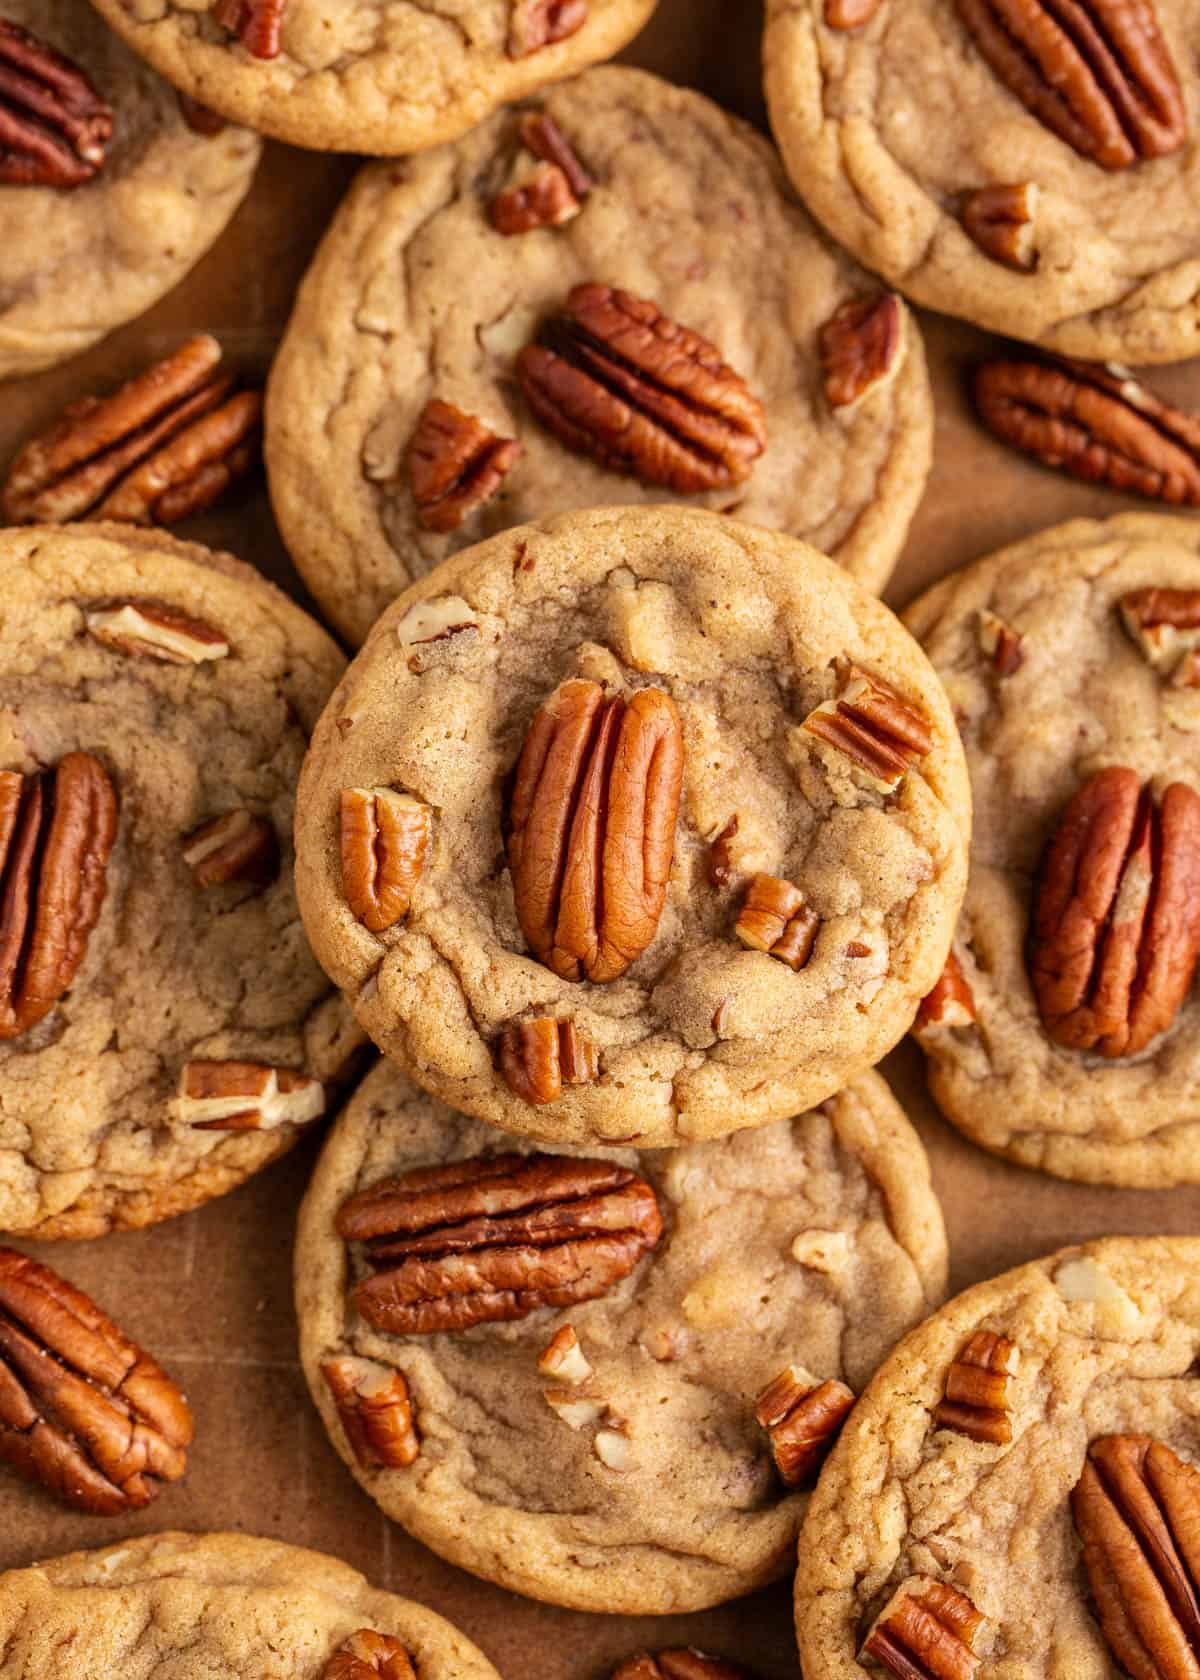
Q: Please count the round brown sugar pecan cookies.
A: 10